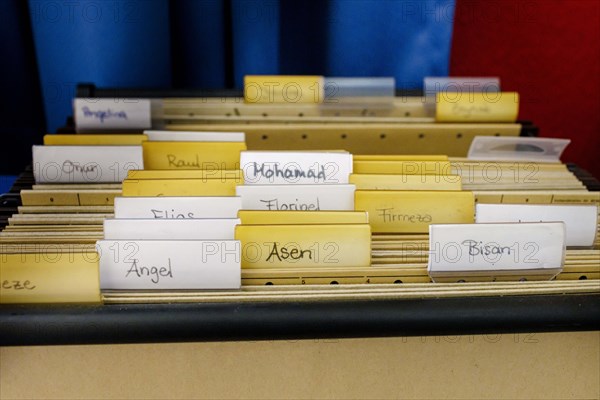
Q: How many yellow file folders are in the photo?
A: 13